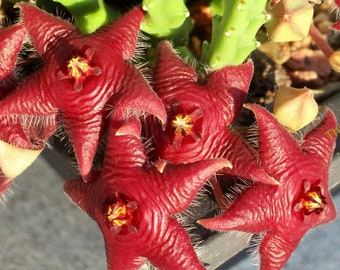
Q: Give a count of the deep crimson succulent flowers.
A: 4